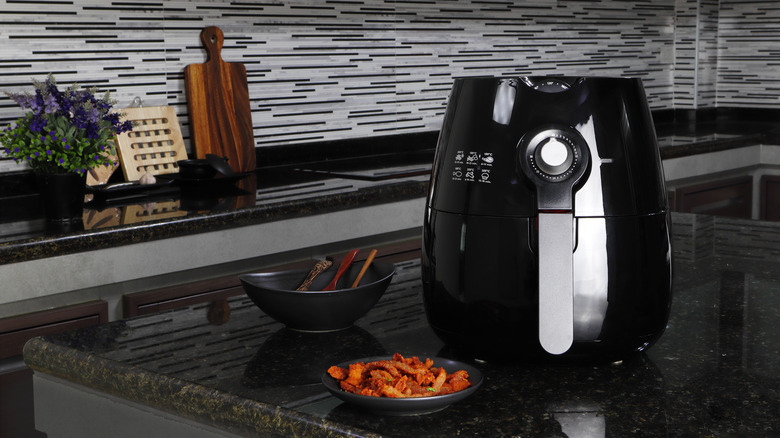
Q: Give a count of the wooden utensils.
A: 3